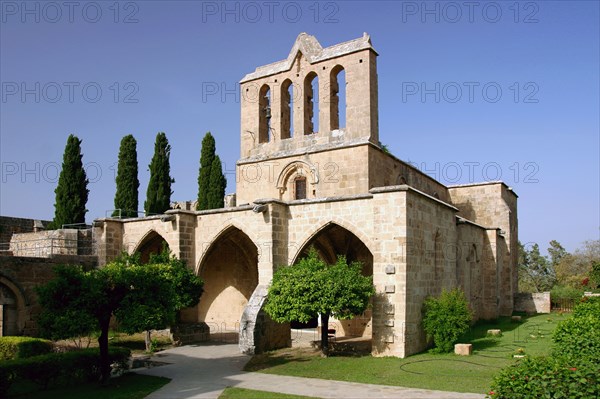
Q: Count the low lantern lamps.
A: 0